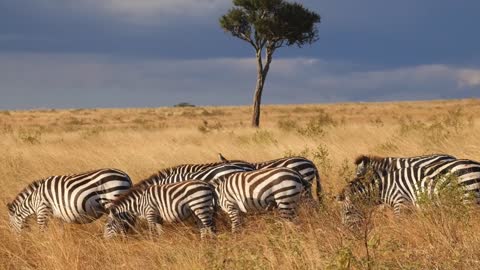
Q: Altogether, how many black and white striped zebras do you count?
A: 7